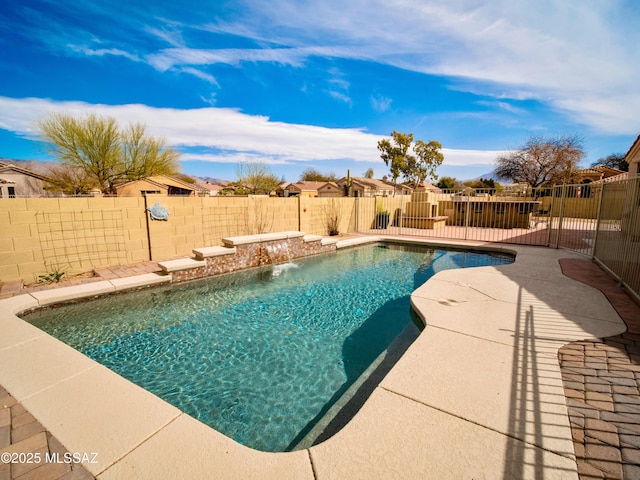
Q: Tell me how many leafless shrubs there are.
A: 2